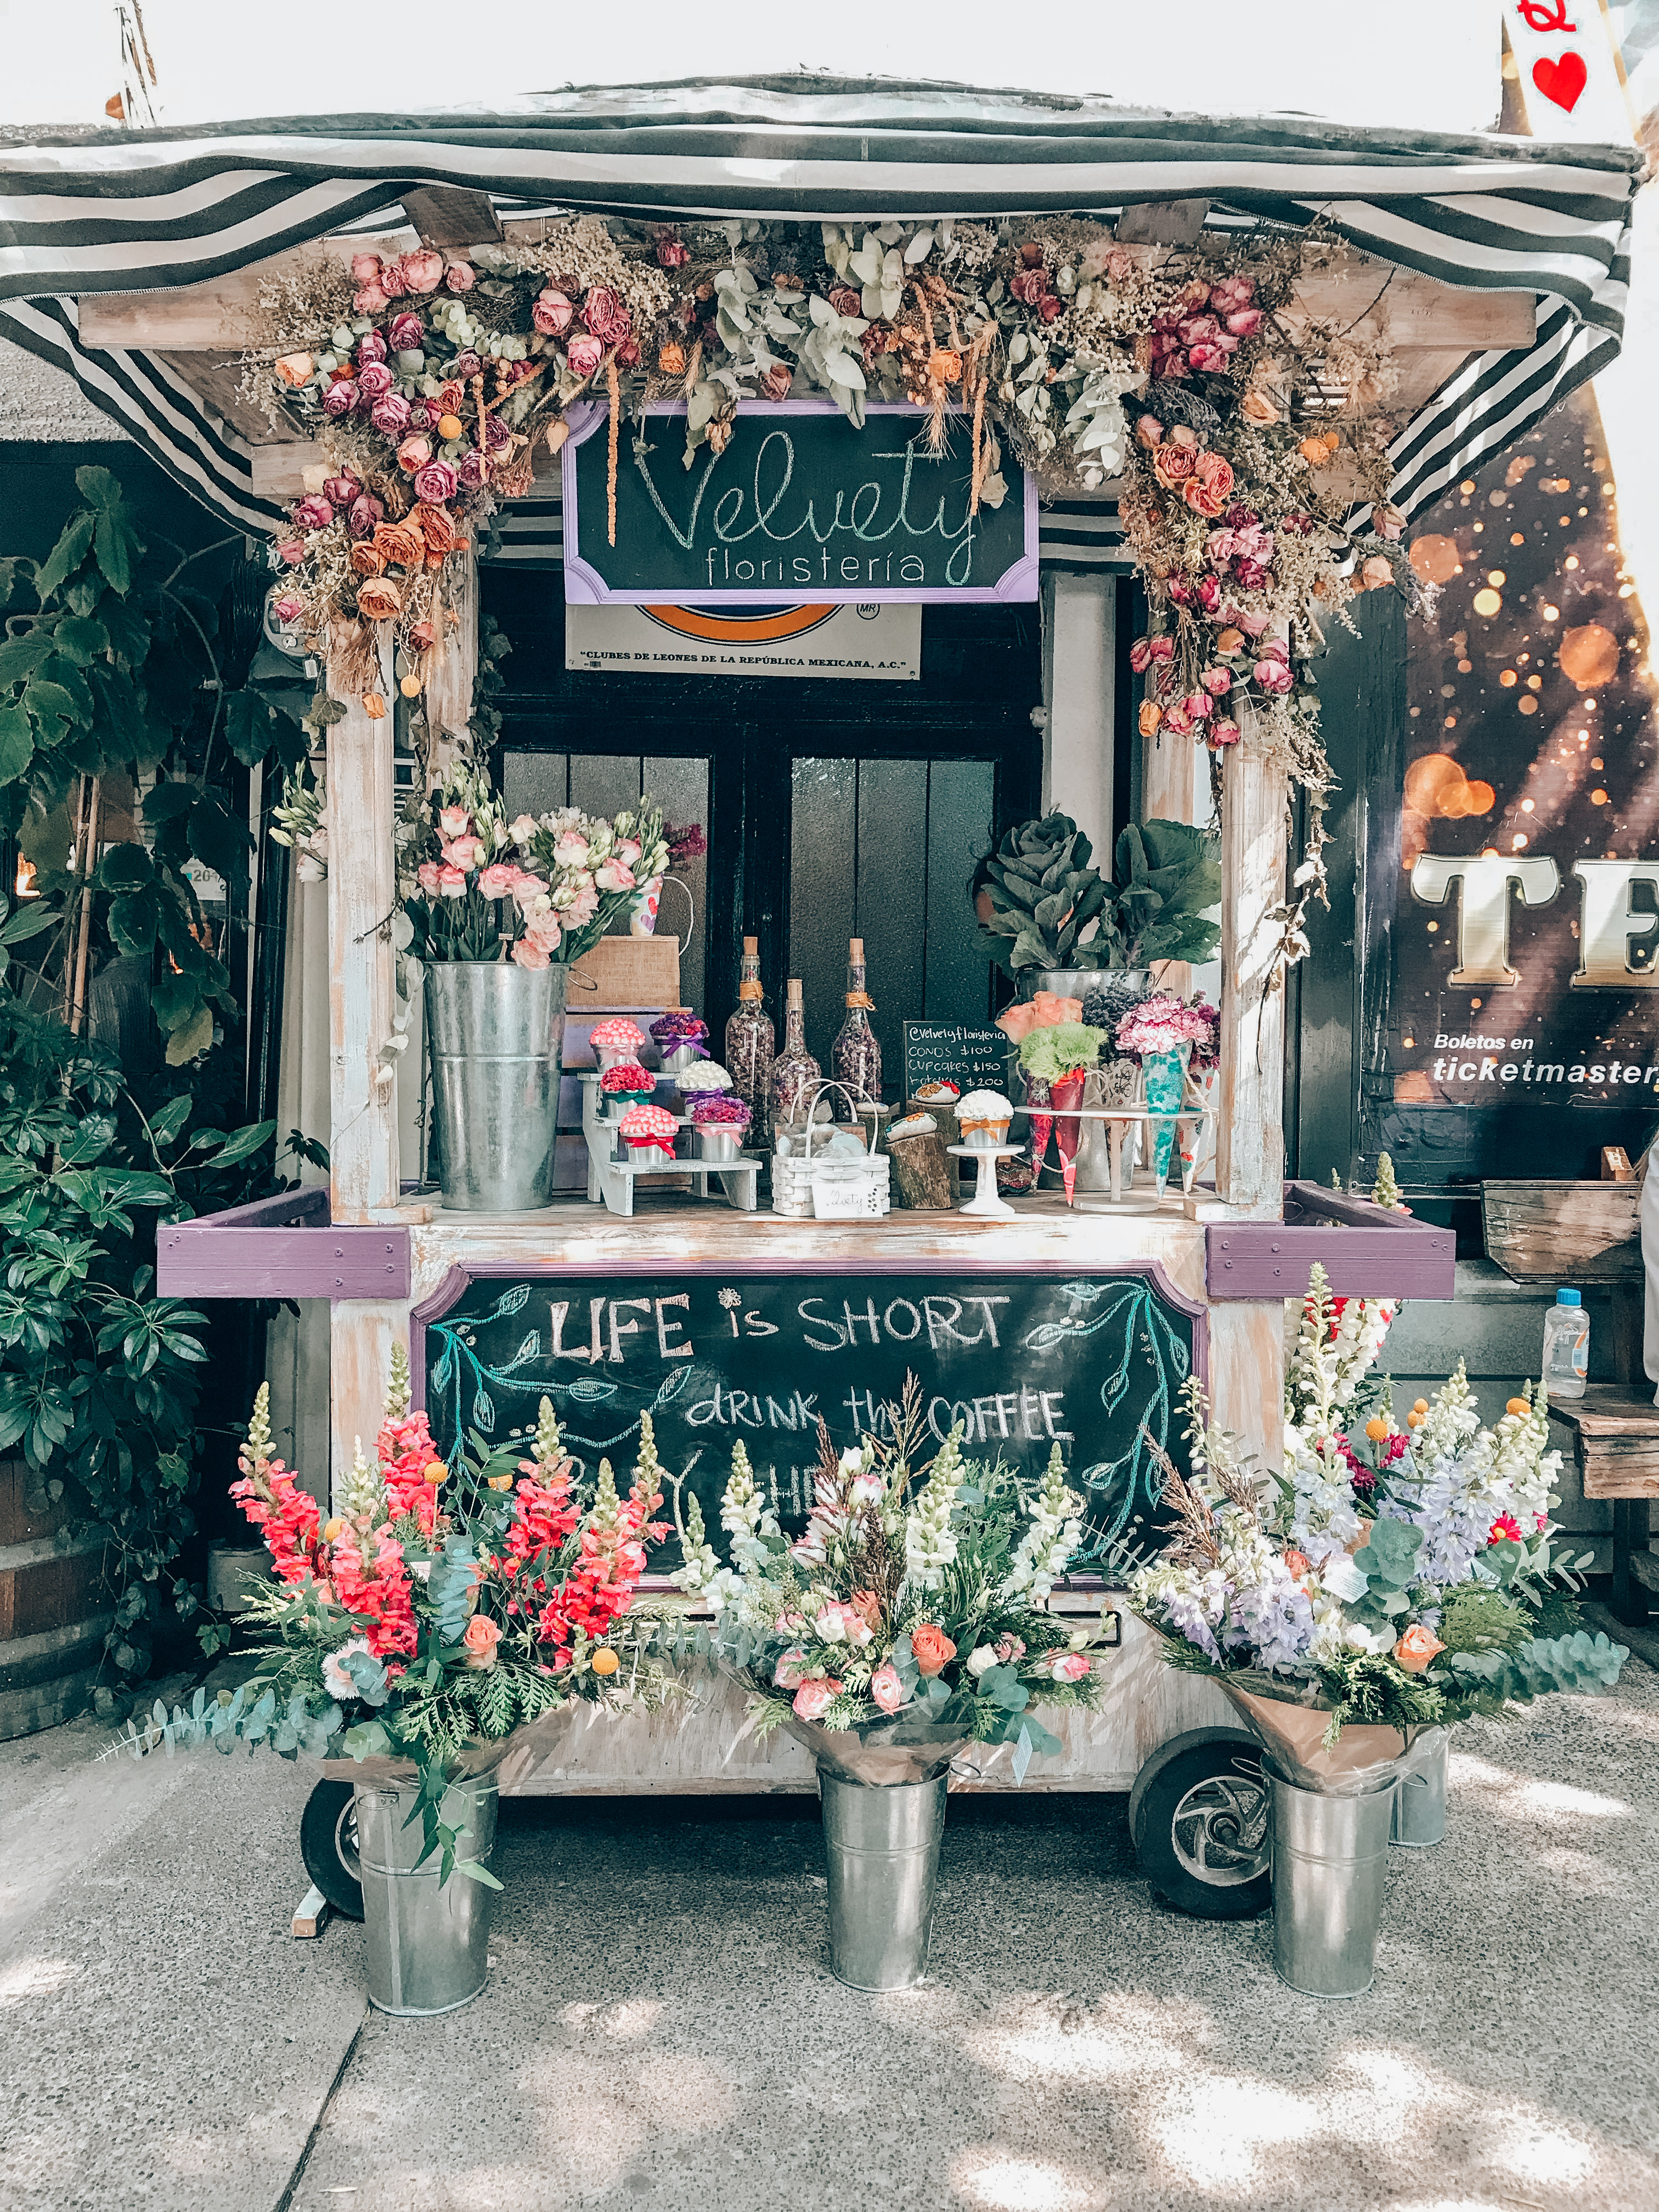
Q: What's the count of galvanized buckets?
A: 6